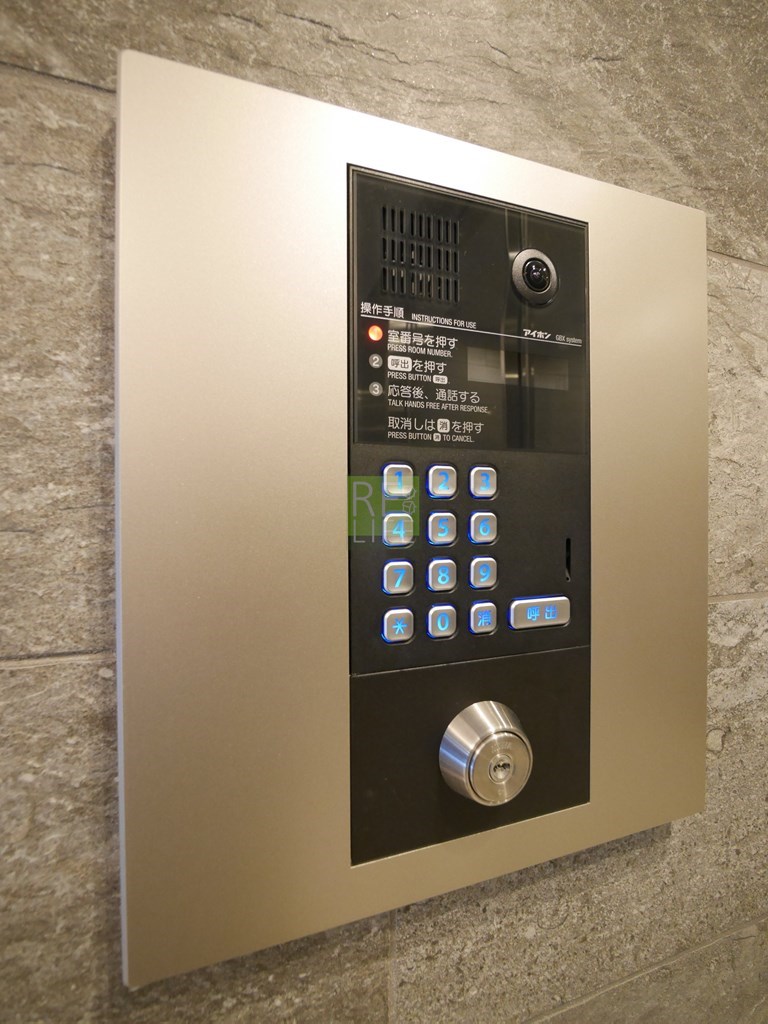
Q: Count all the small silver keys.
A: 12